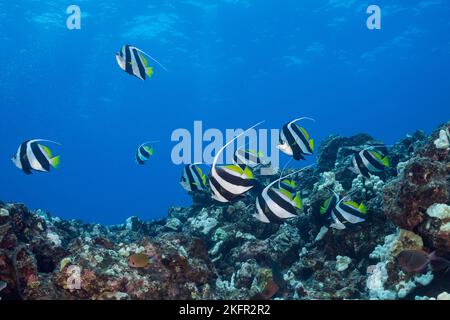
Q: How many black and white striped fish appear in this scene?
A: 12